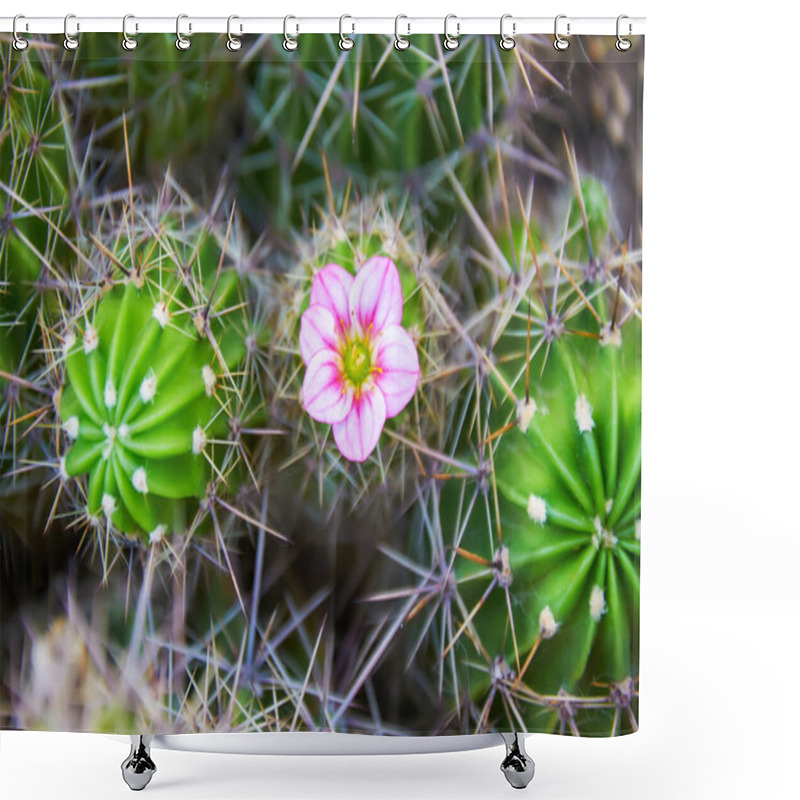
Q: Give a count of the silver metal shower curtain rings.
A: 12